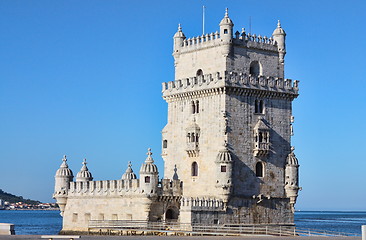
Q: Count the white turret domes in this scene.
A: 9